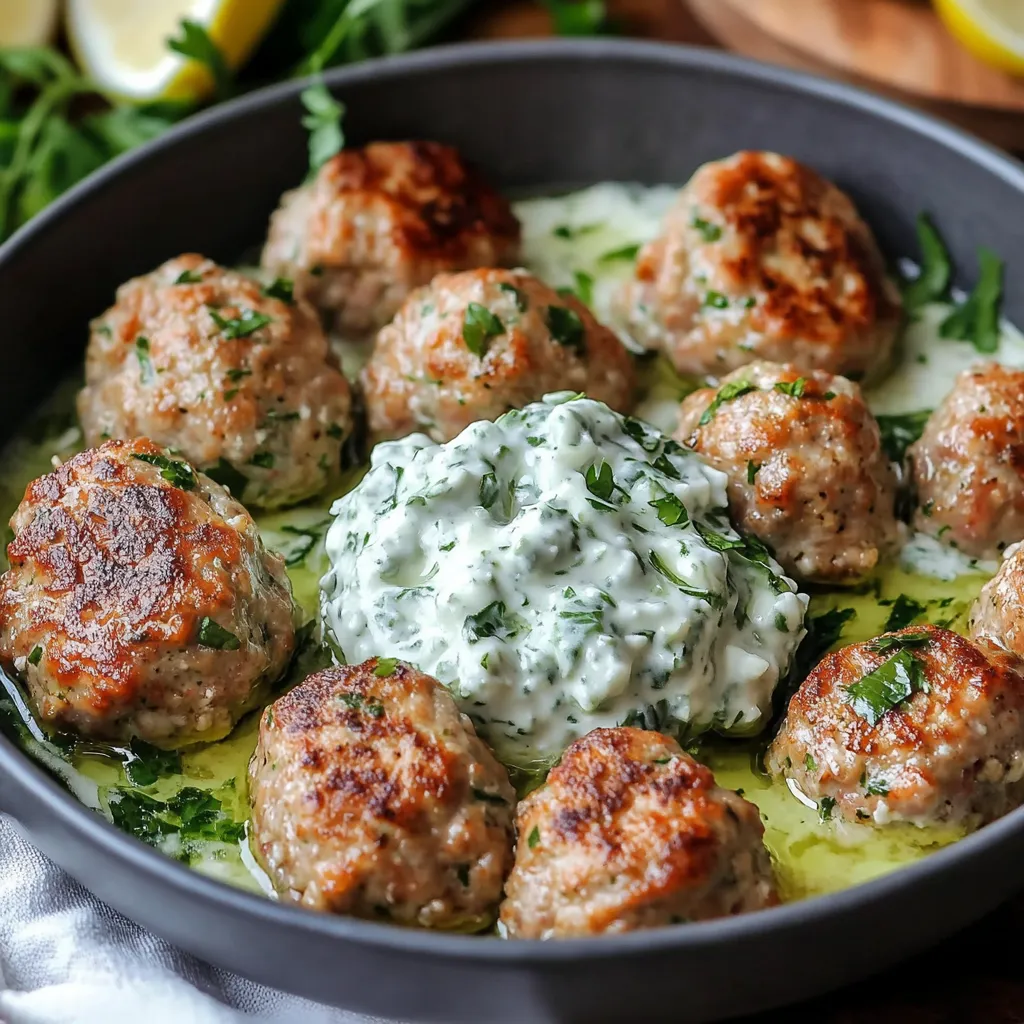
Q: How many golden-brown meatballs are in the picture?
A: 11